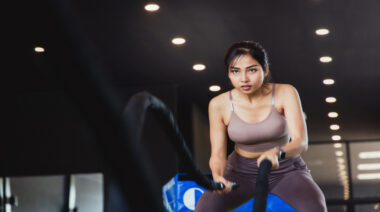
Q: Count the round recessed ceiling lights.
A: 12